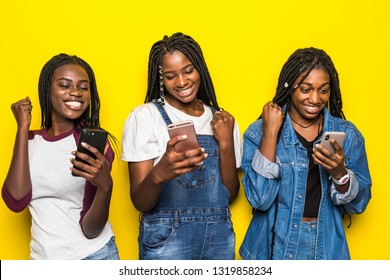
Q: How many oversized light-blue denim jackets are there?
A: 1